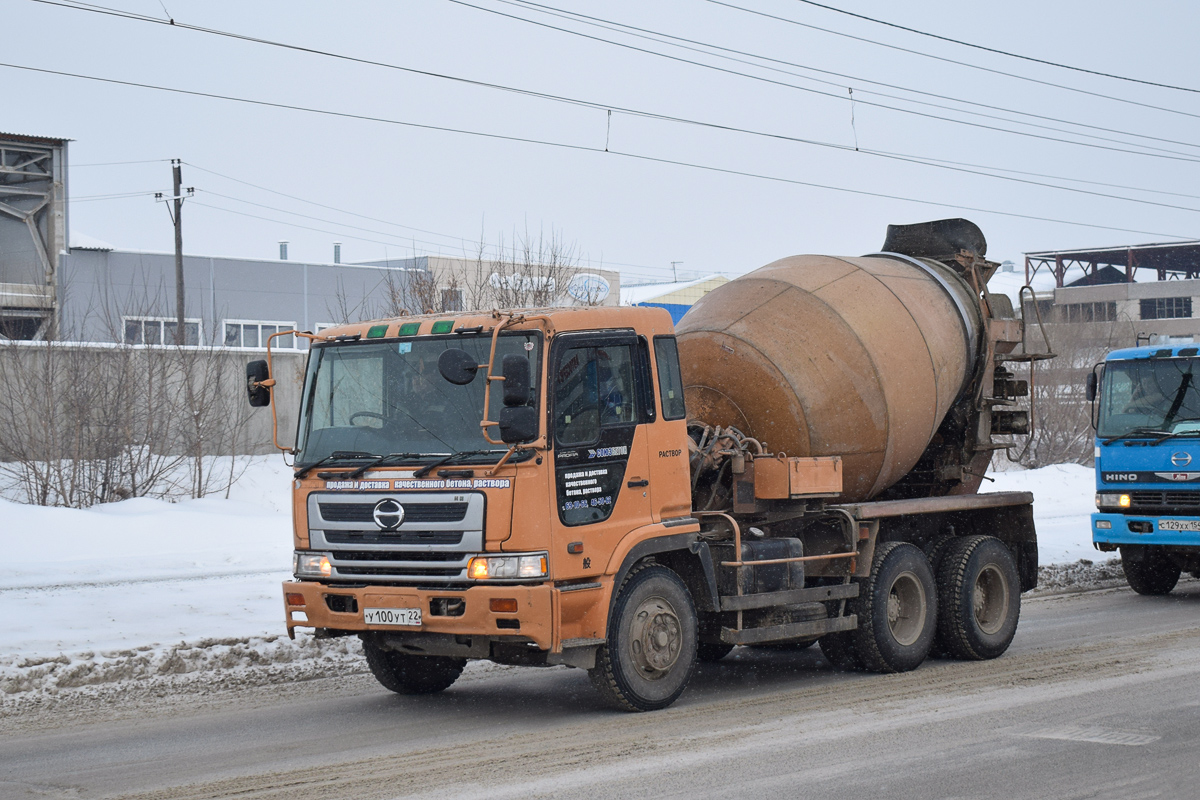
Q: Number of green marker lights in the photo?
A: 3